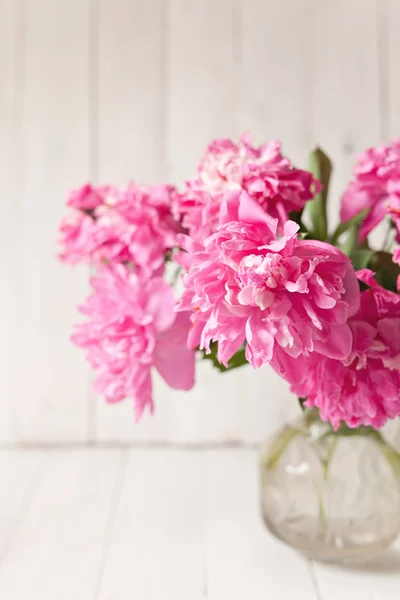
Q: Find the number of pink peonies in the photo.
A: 6